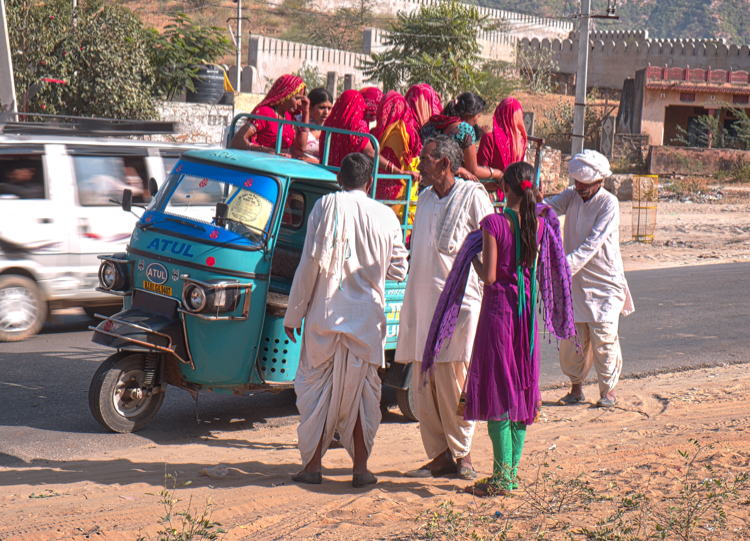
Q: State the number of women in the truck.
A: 8